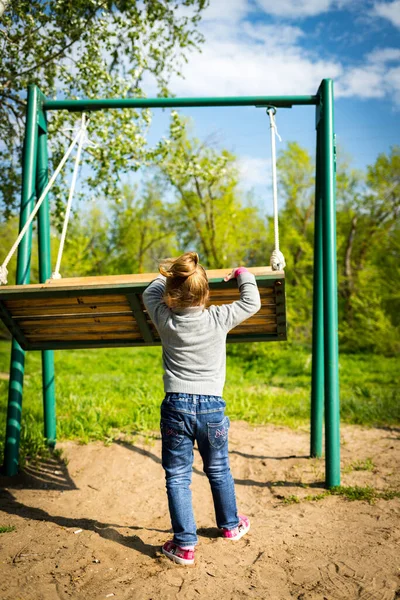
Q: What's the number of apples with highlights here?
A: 0